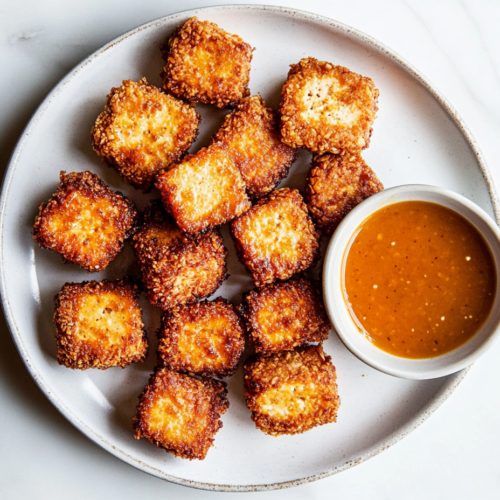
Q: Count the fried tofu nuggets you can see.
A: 14